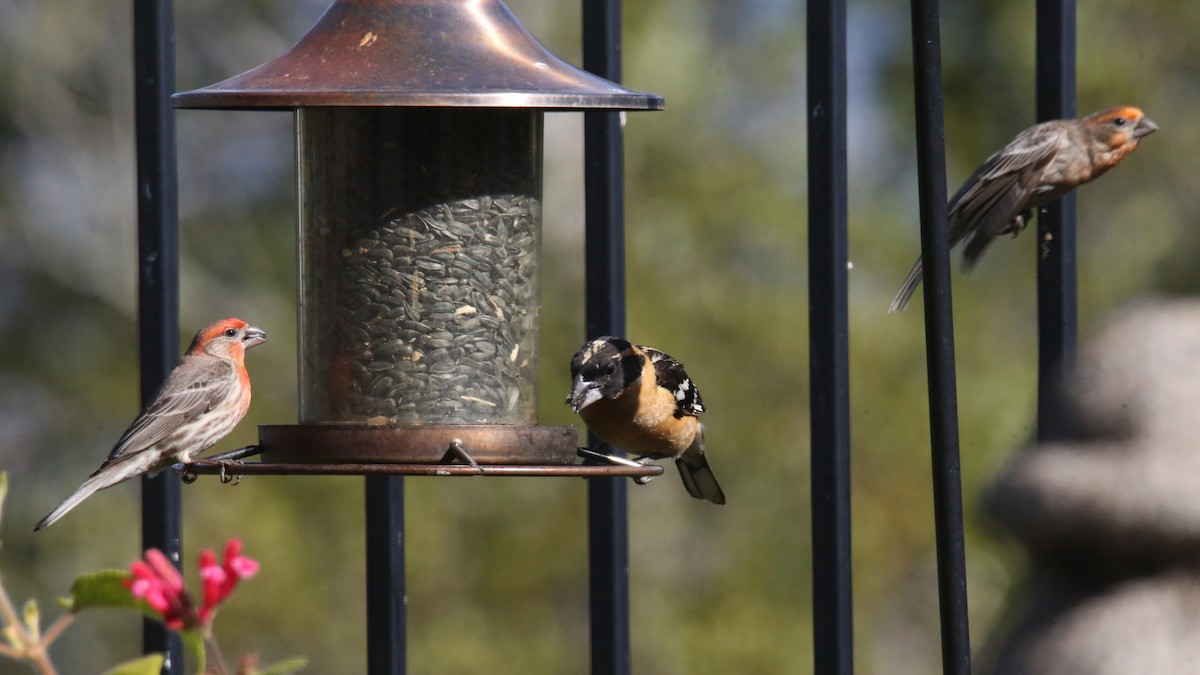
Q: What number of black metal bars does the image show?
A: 6